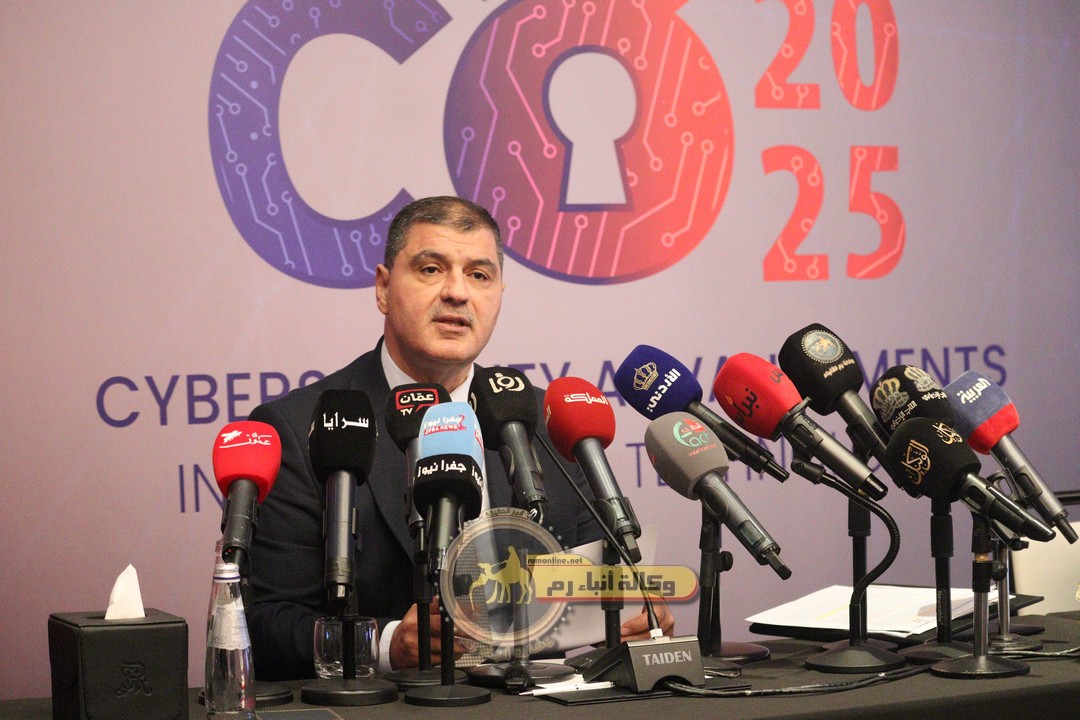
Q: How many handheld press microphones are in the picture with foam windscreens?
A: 13